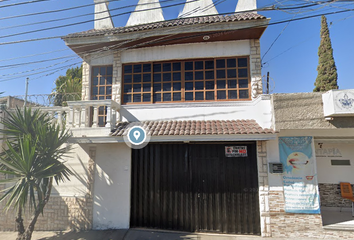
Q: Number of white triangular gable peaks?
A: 4